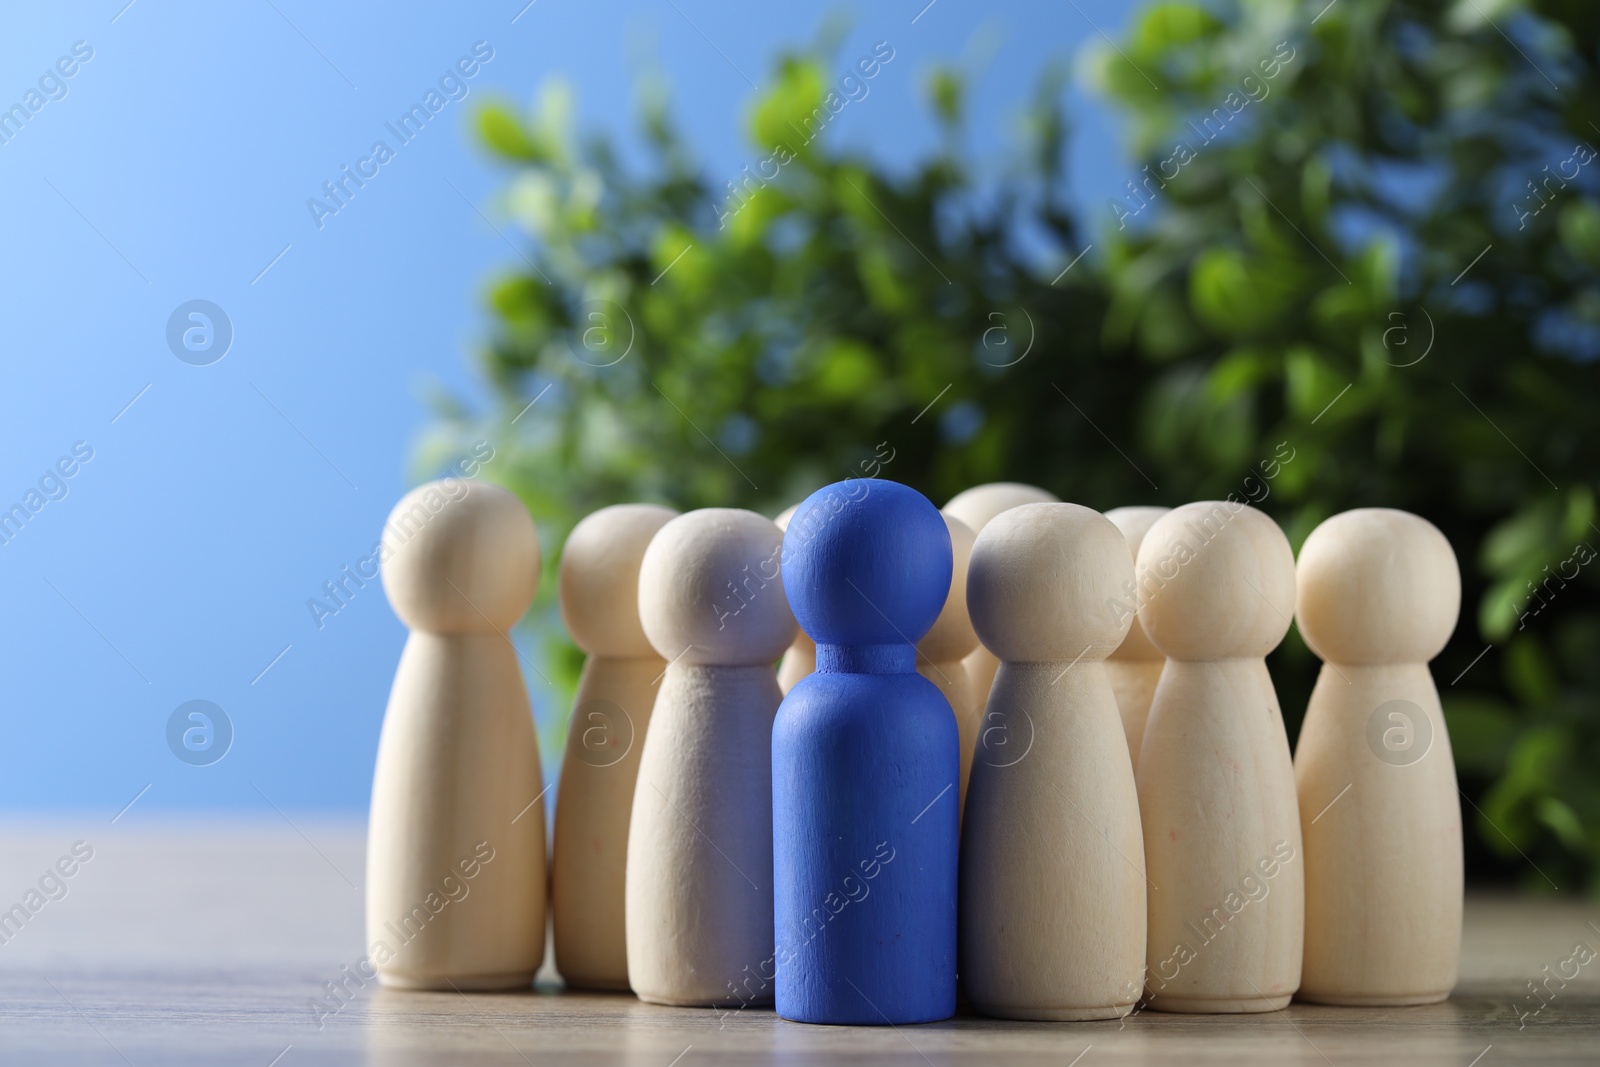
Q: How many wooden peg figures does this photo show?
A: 11